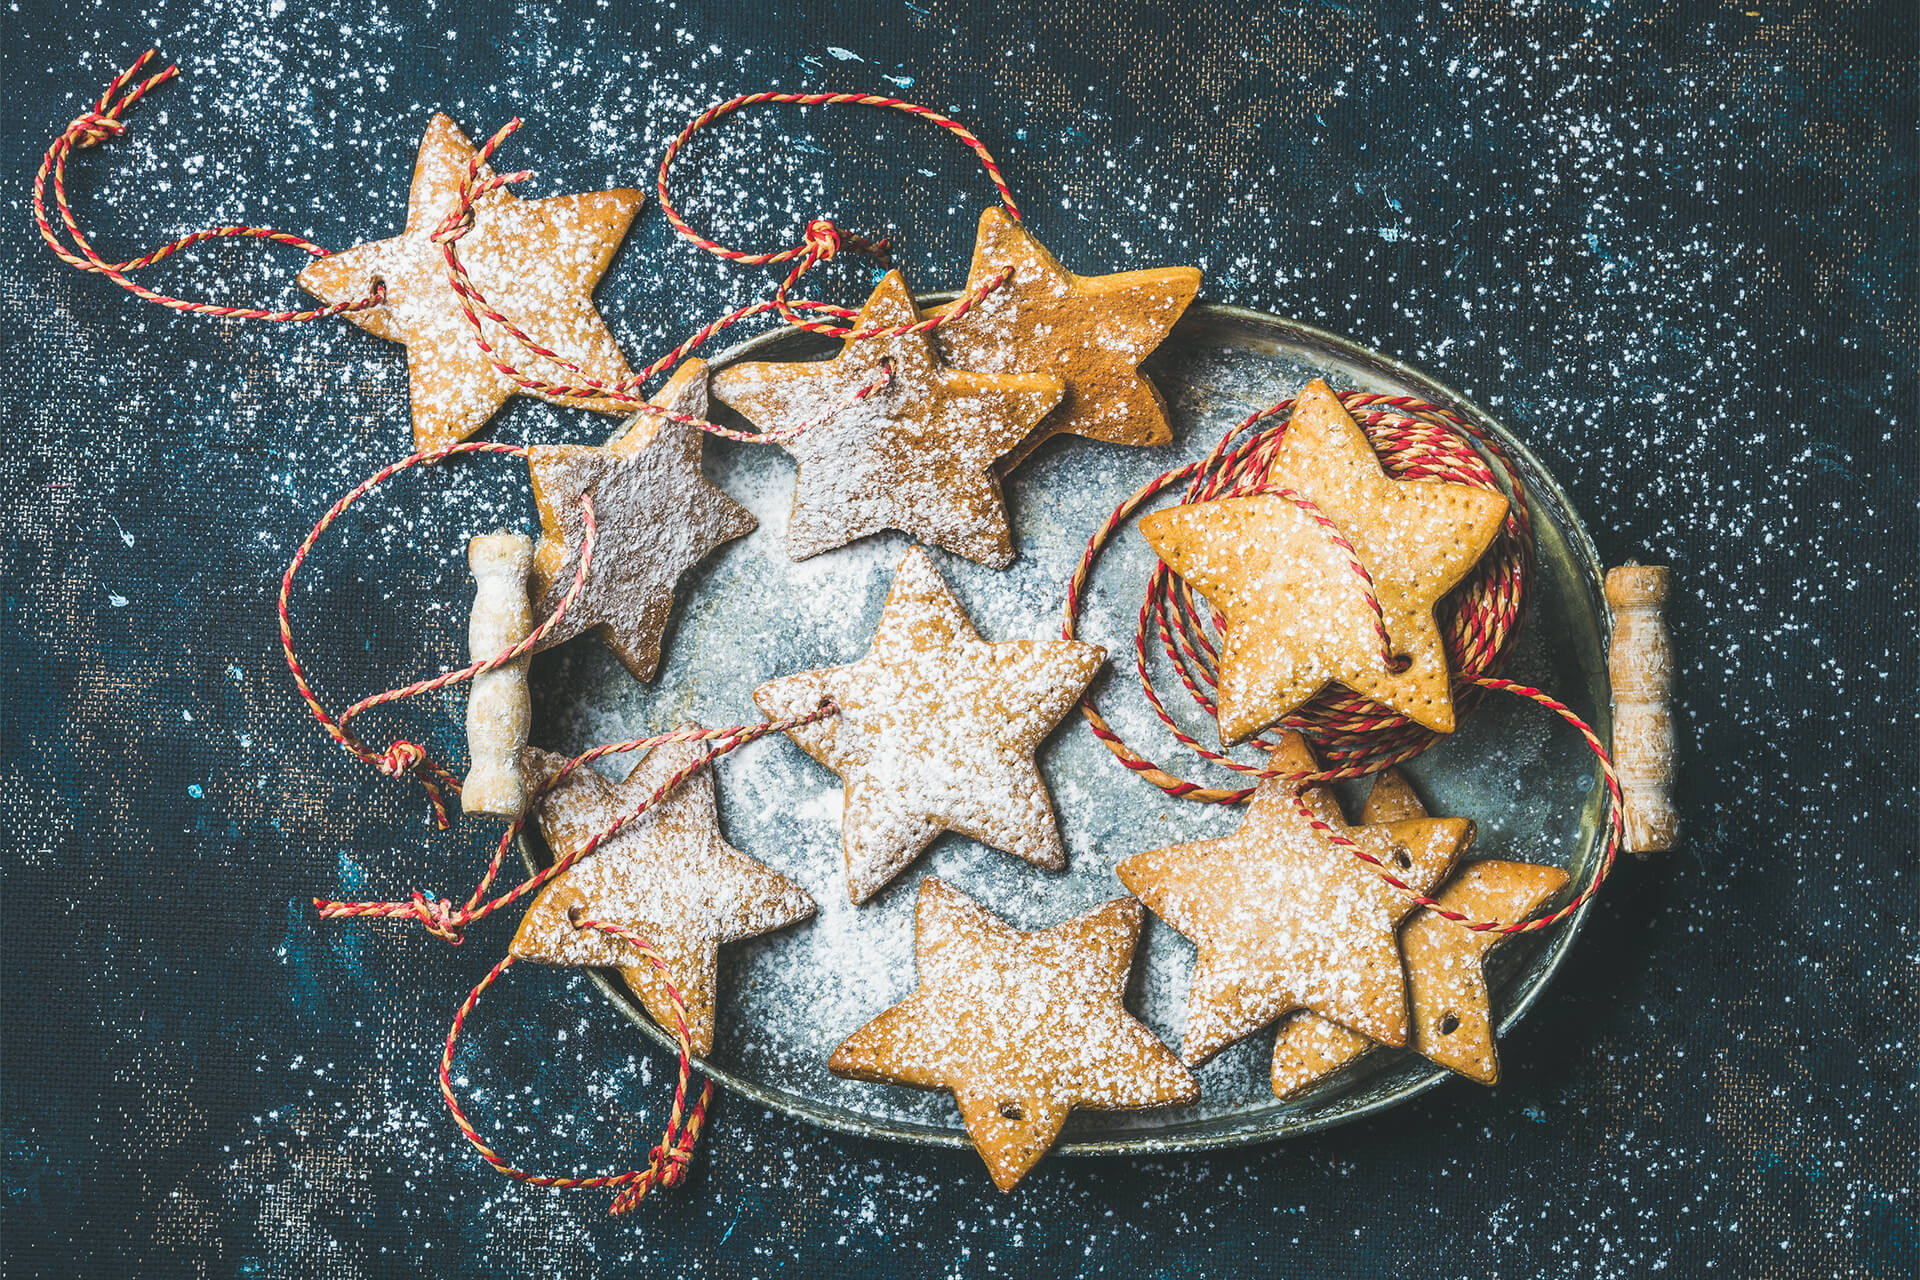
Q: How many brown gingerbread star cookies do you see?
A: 10